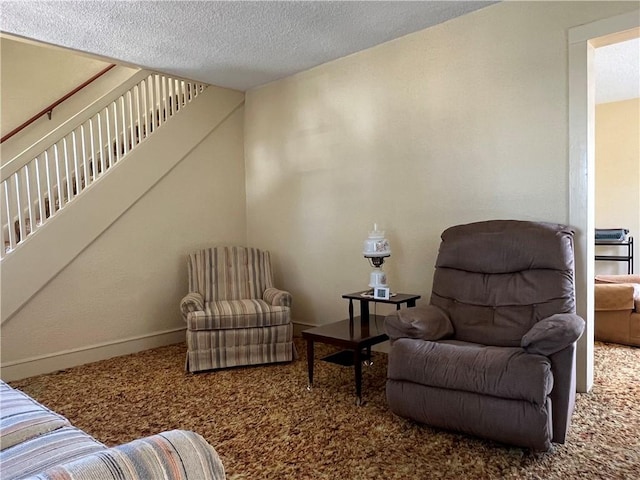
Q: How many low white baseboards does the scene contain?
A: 2